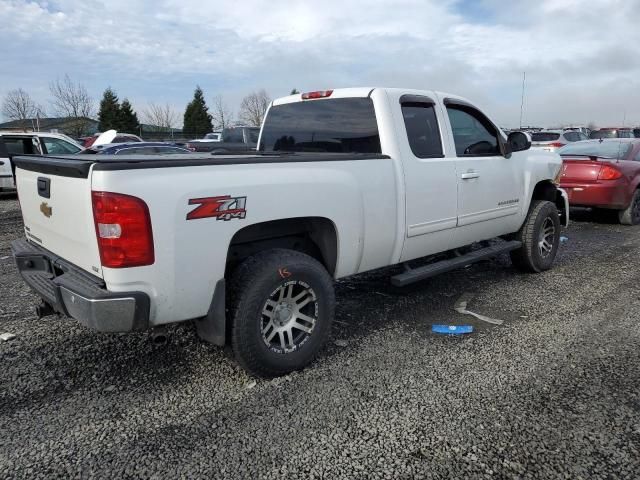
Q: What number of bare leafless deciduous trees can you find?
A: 5